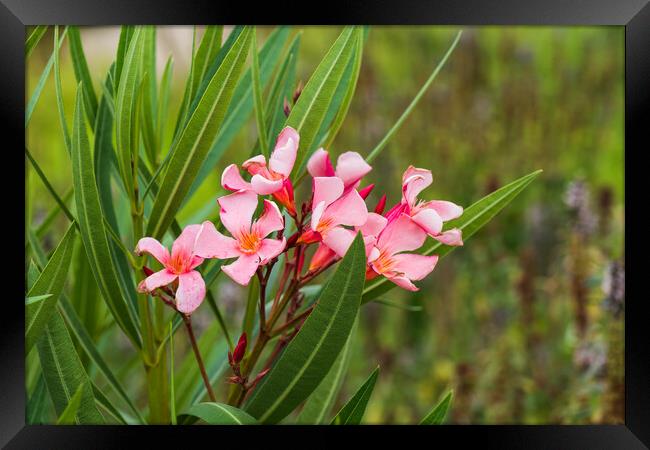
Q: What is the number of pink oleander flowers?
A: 7